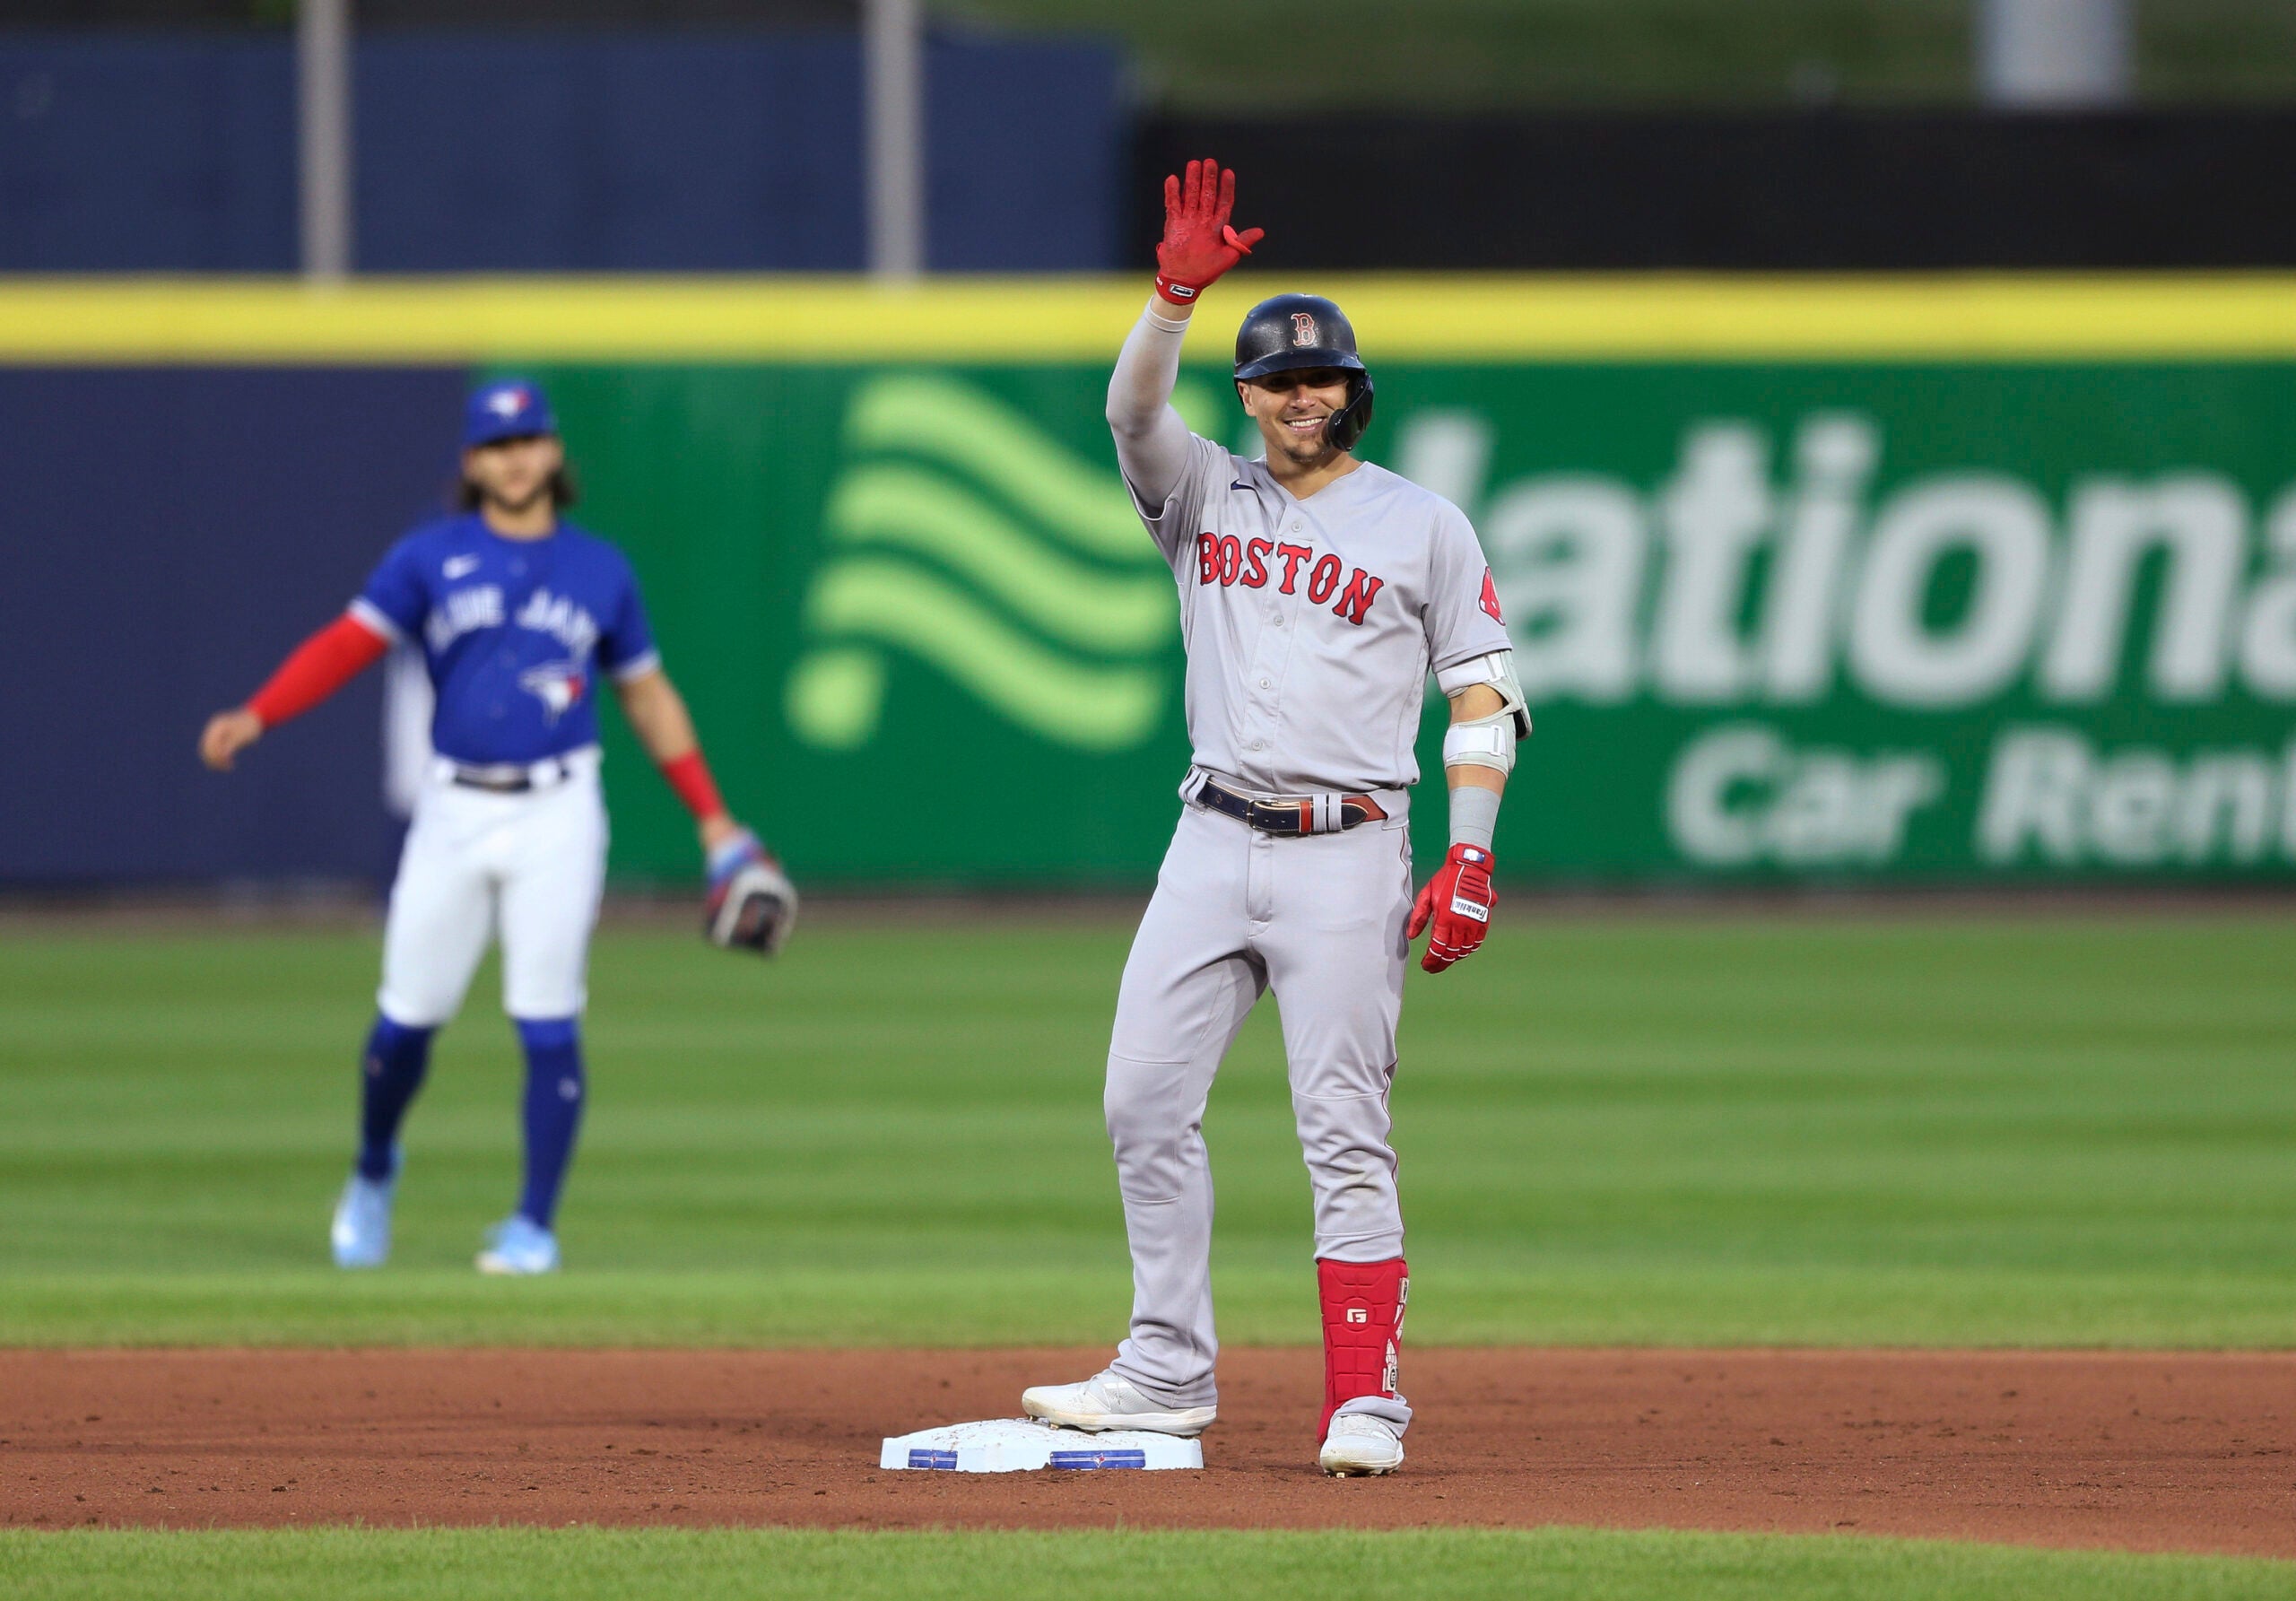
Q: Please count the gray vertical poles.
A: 3